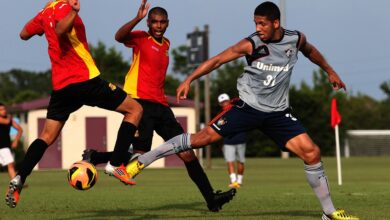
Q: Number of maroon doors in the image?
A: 3